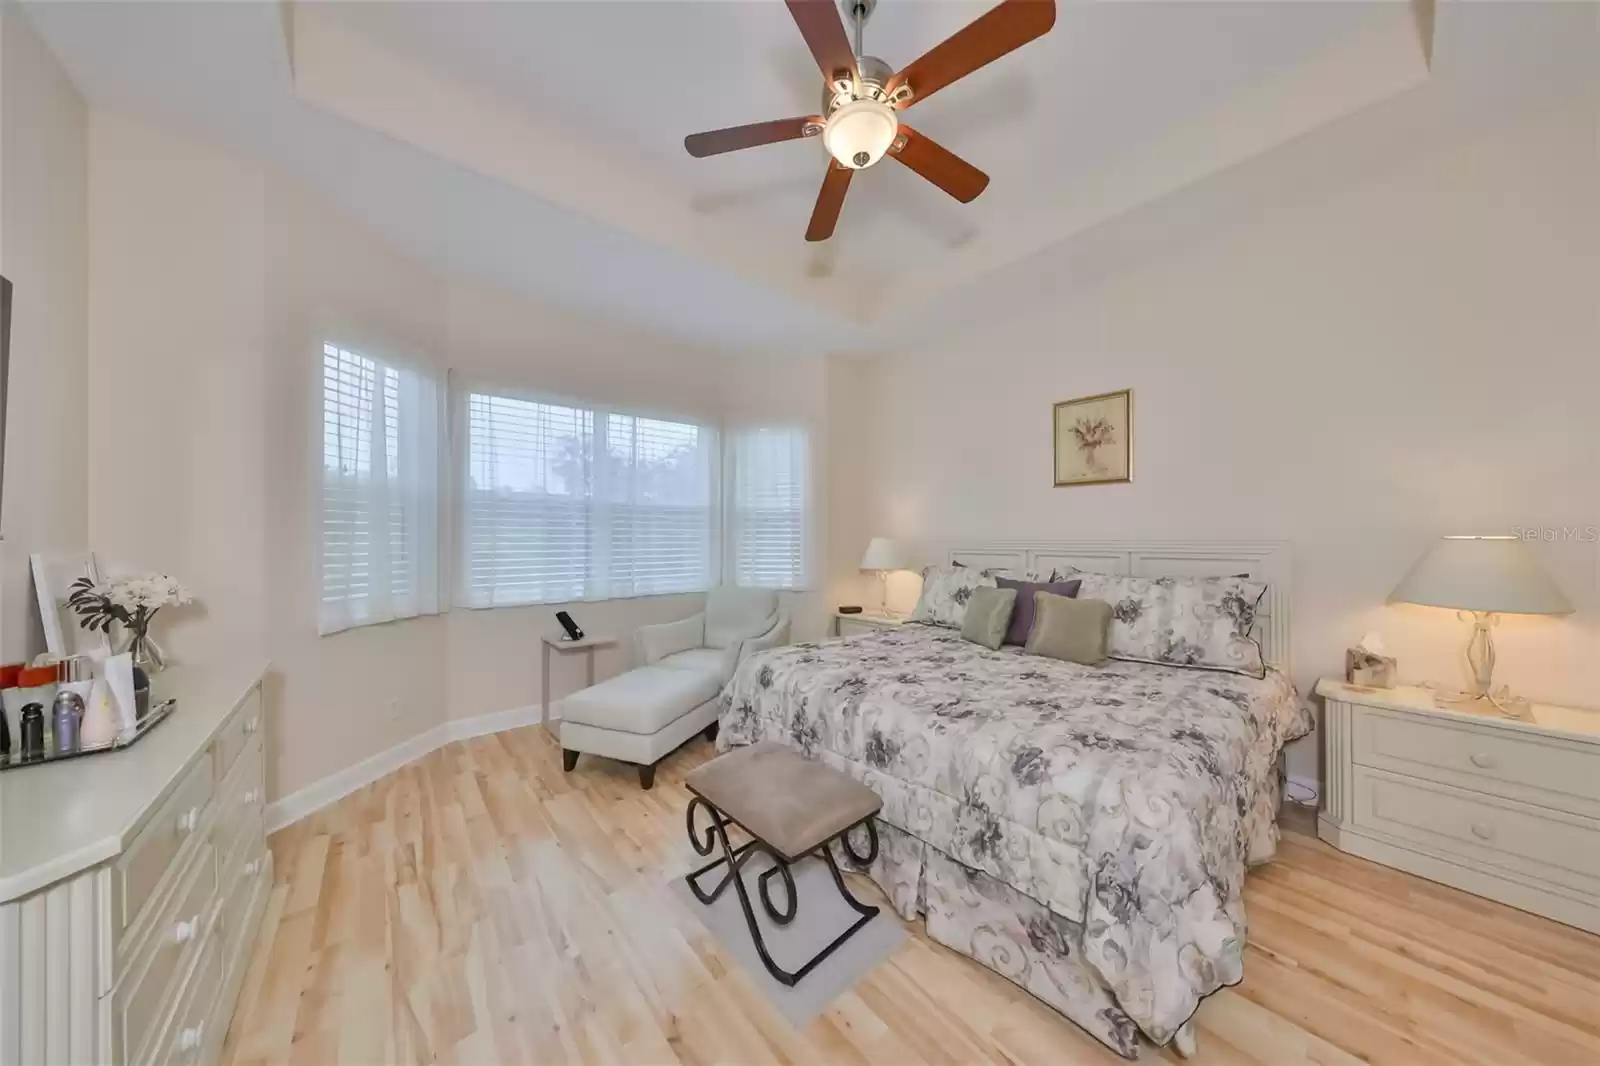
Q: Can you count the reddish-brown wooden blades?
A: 5